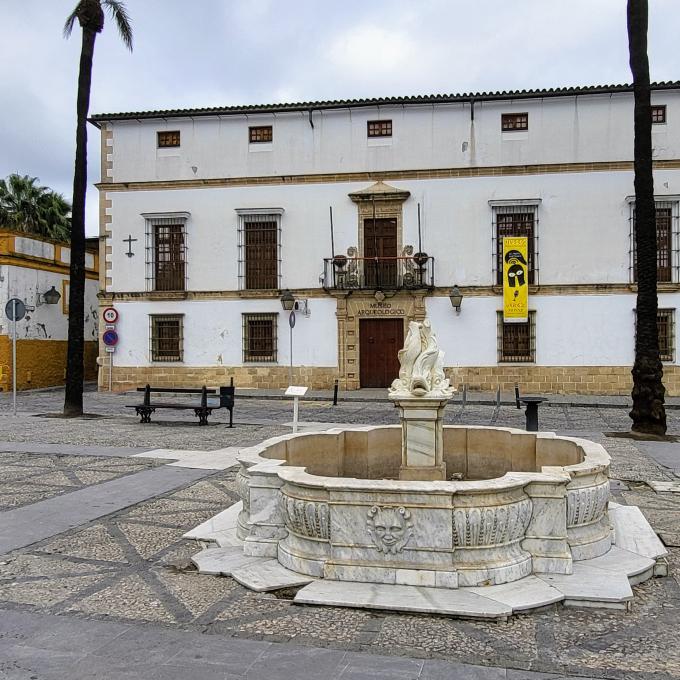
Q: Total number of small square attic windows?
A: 5